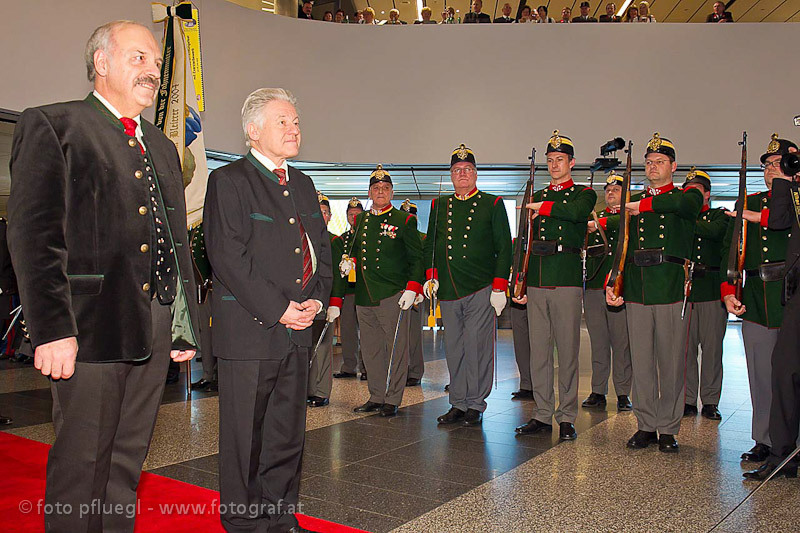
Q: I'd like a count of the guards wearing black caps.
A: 10